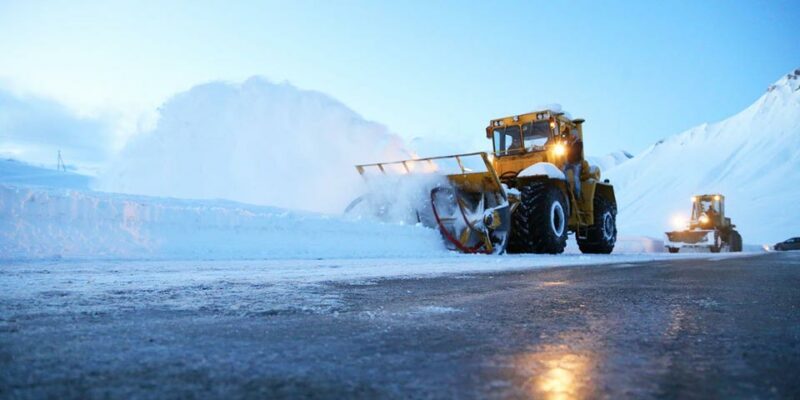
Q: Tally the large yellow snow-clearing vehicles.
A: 2